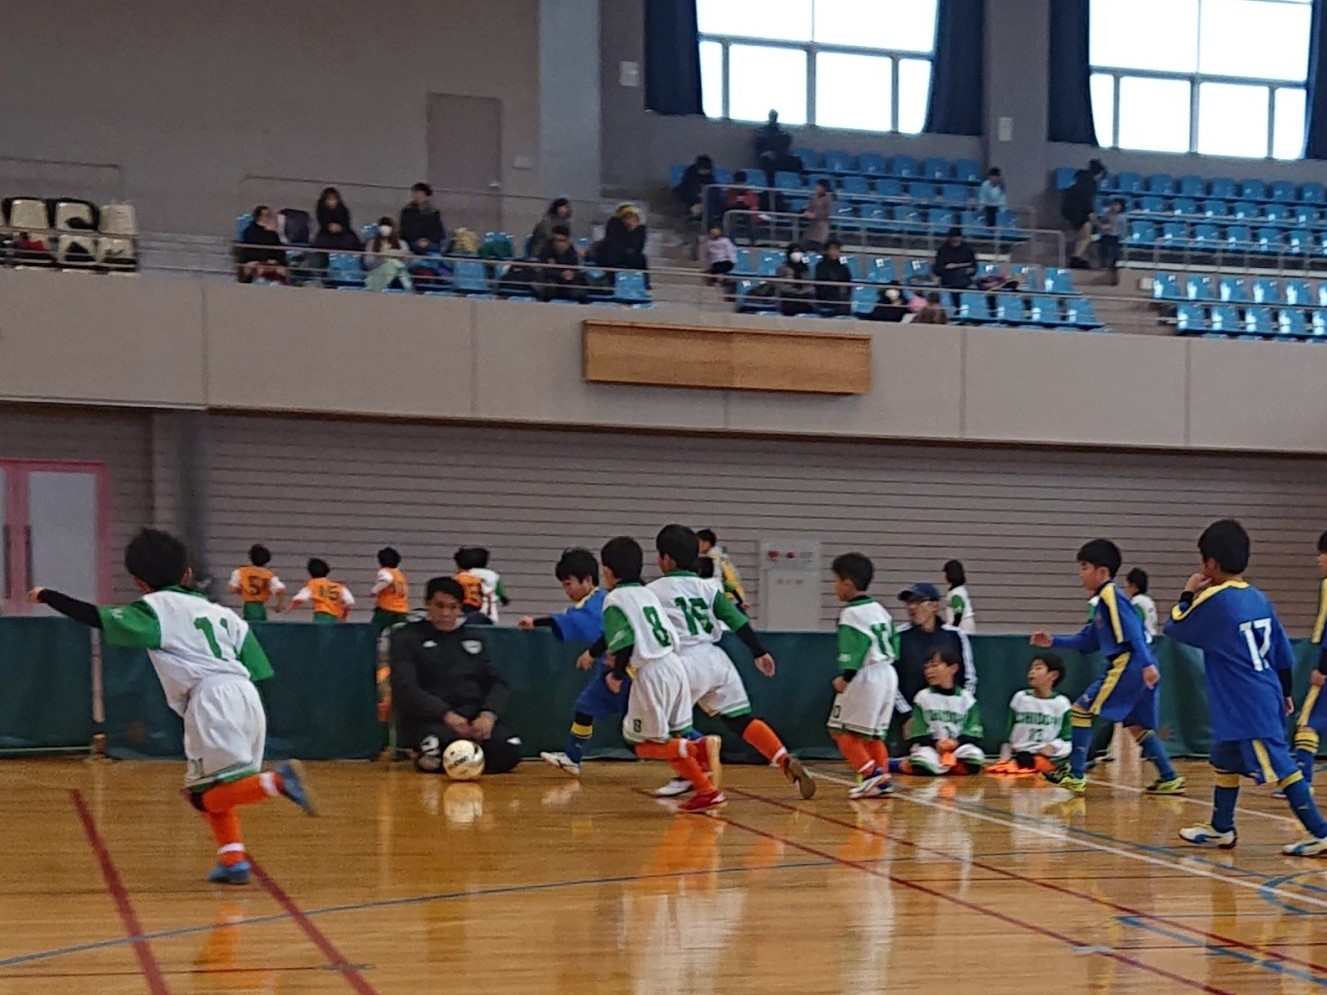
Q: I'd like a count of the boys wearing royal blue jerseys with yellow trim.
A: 4